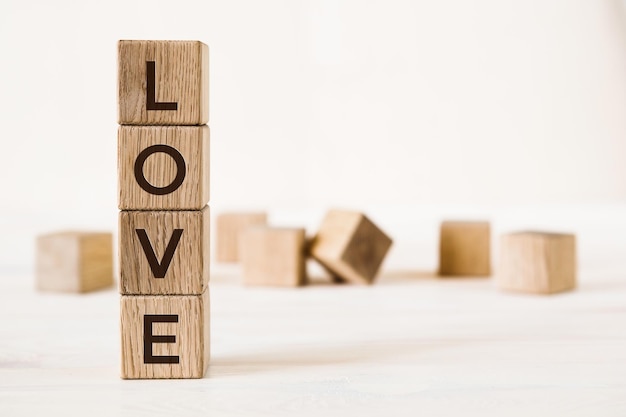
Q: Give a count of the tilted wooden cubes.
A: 1